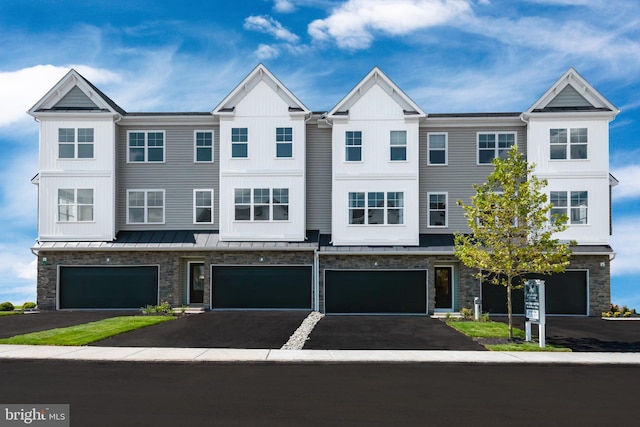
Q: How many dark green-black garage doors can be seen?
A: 4